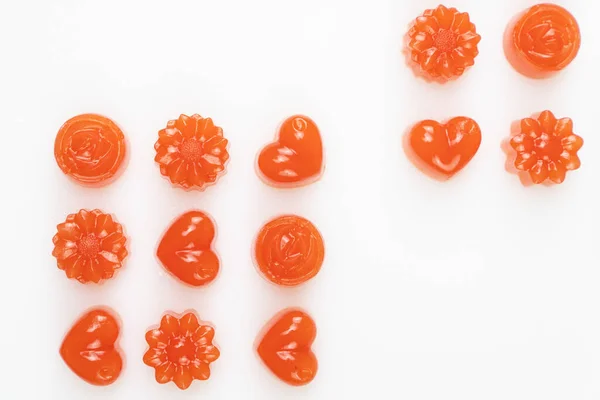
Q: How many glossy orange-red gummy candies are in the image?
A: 13